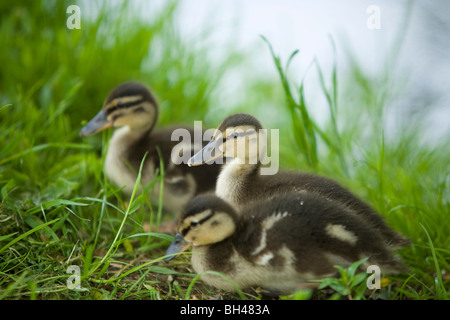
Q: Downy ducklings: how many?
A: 3